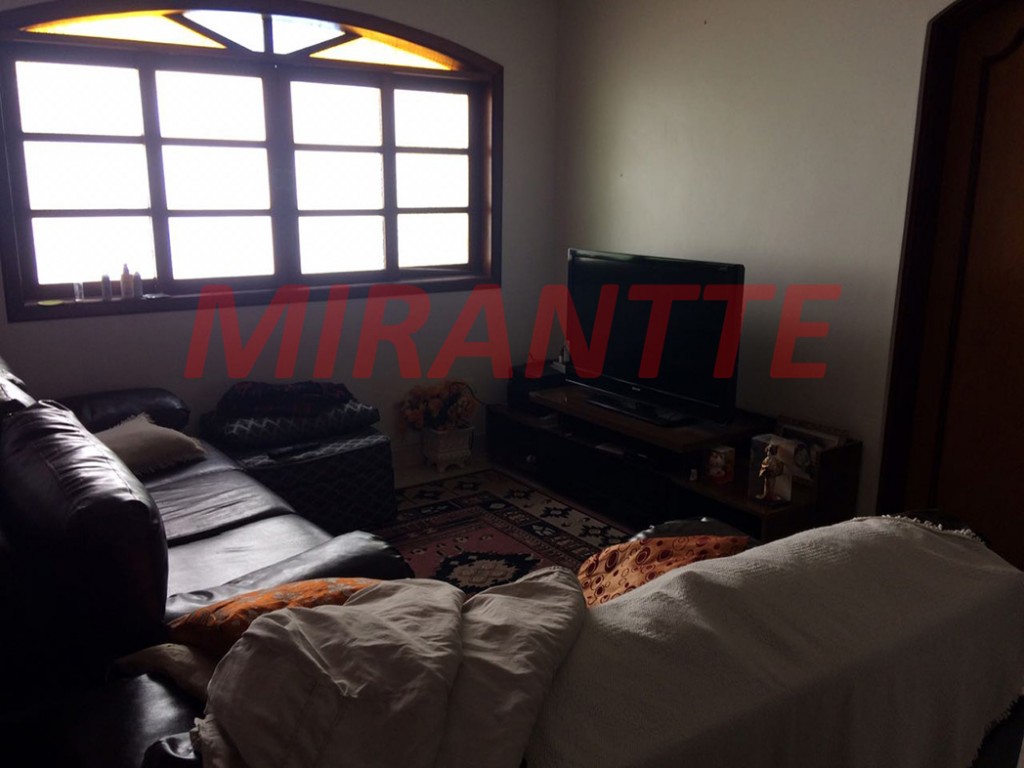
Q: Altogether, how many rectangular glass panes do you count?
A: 12